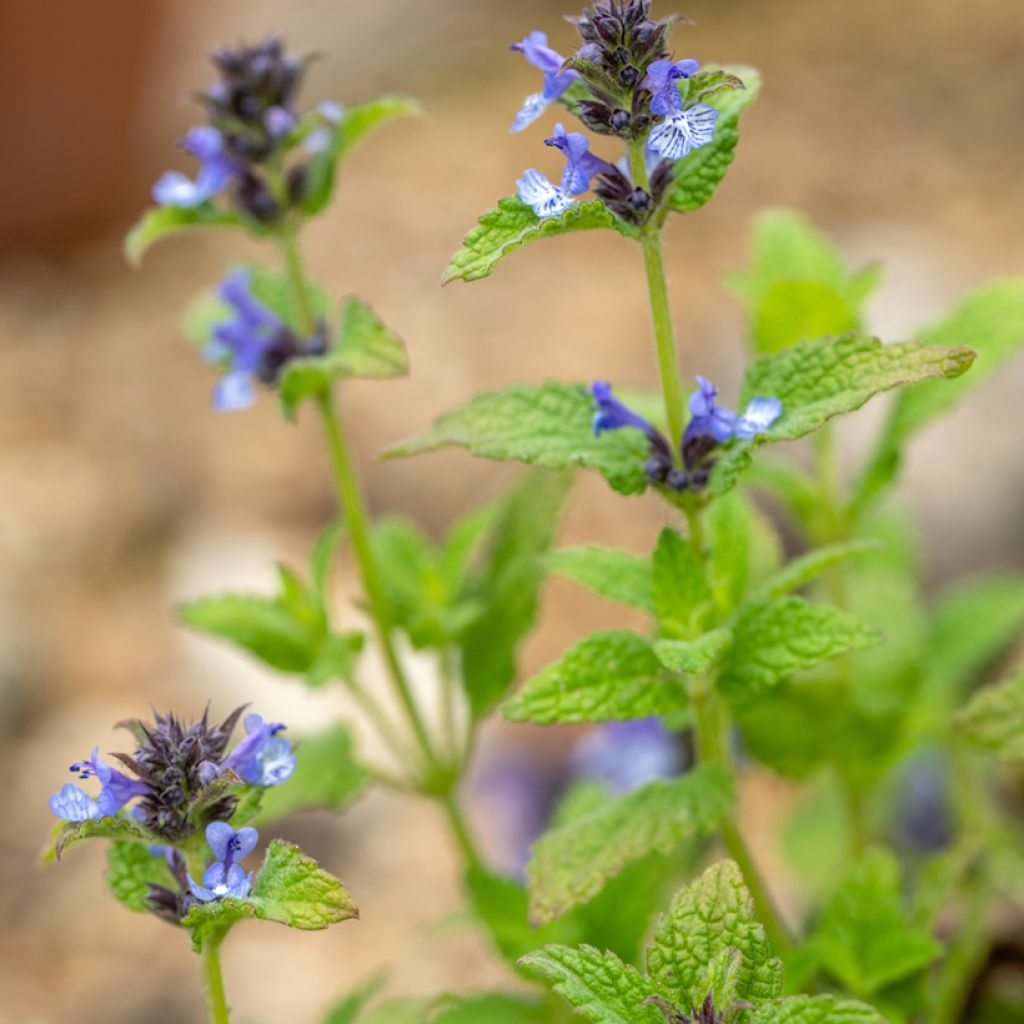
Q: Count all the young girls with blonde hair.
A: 0